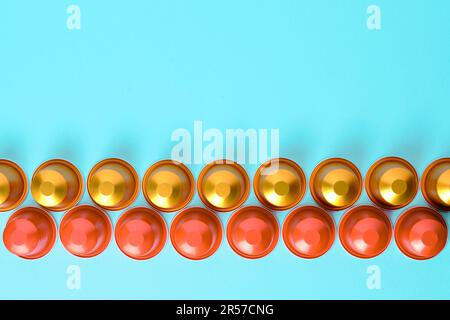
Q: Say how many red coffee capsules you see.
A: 8